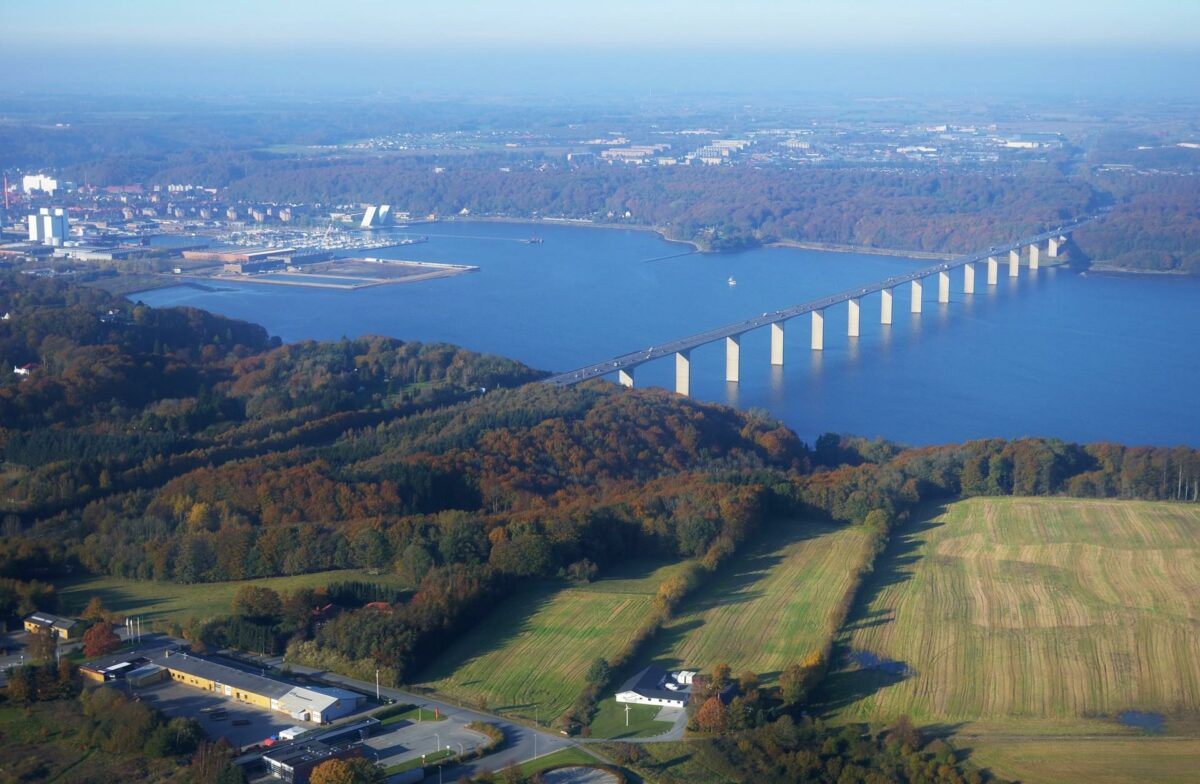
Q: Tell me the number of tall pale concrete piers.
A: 14